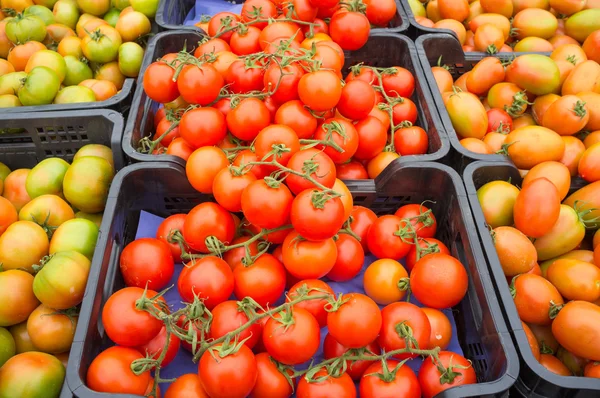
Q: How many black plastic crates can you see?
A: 8